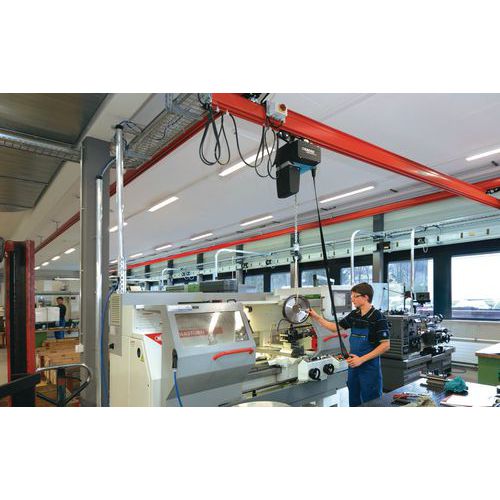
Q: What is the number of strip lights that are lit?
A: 14